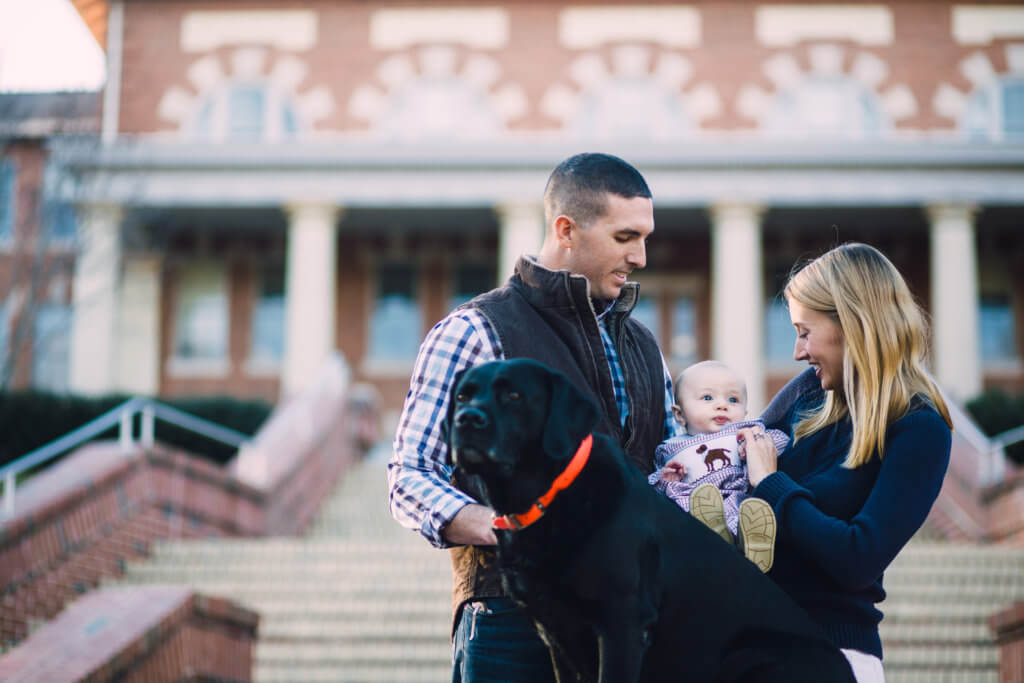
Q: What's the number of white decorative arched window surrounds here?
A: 5